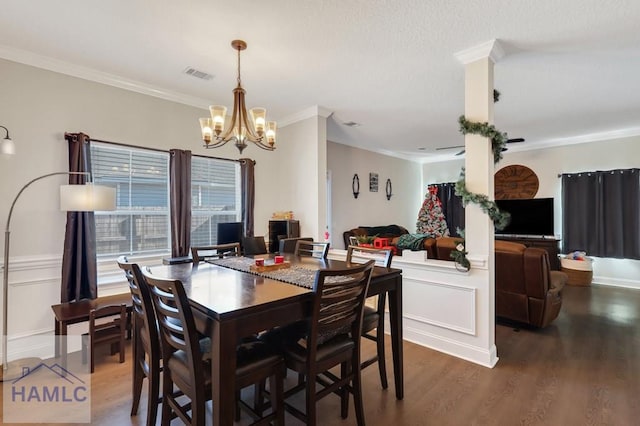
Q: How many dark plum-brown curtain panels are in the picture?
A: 3